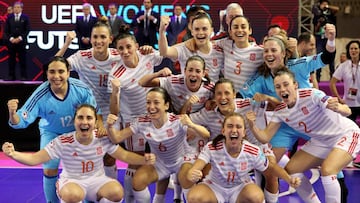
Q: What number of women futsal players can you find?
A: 12